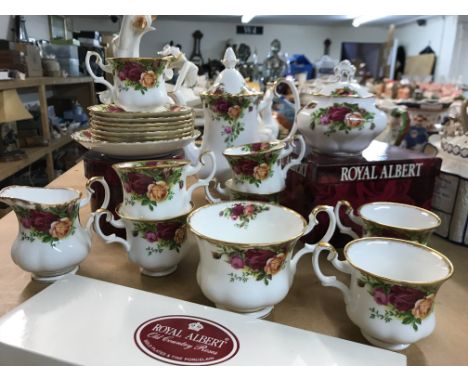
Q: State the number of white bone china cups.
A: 8